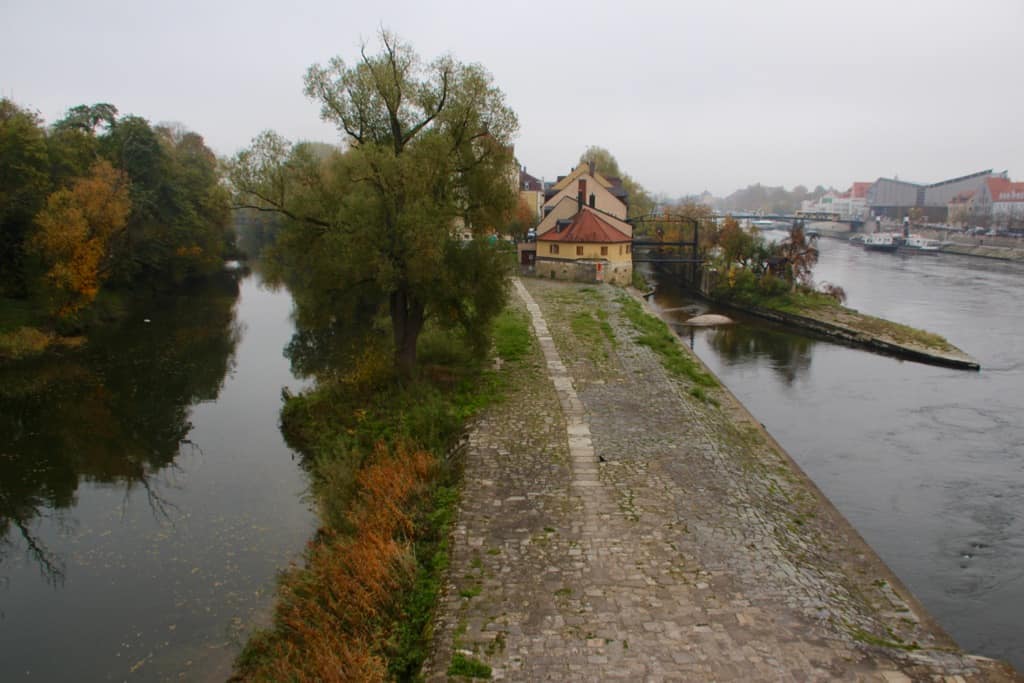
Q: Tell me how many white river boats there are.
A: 2